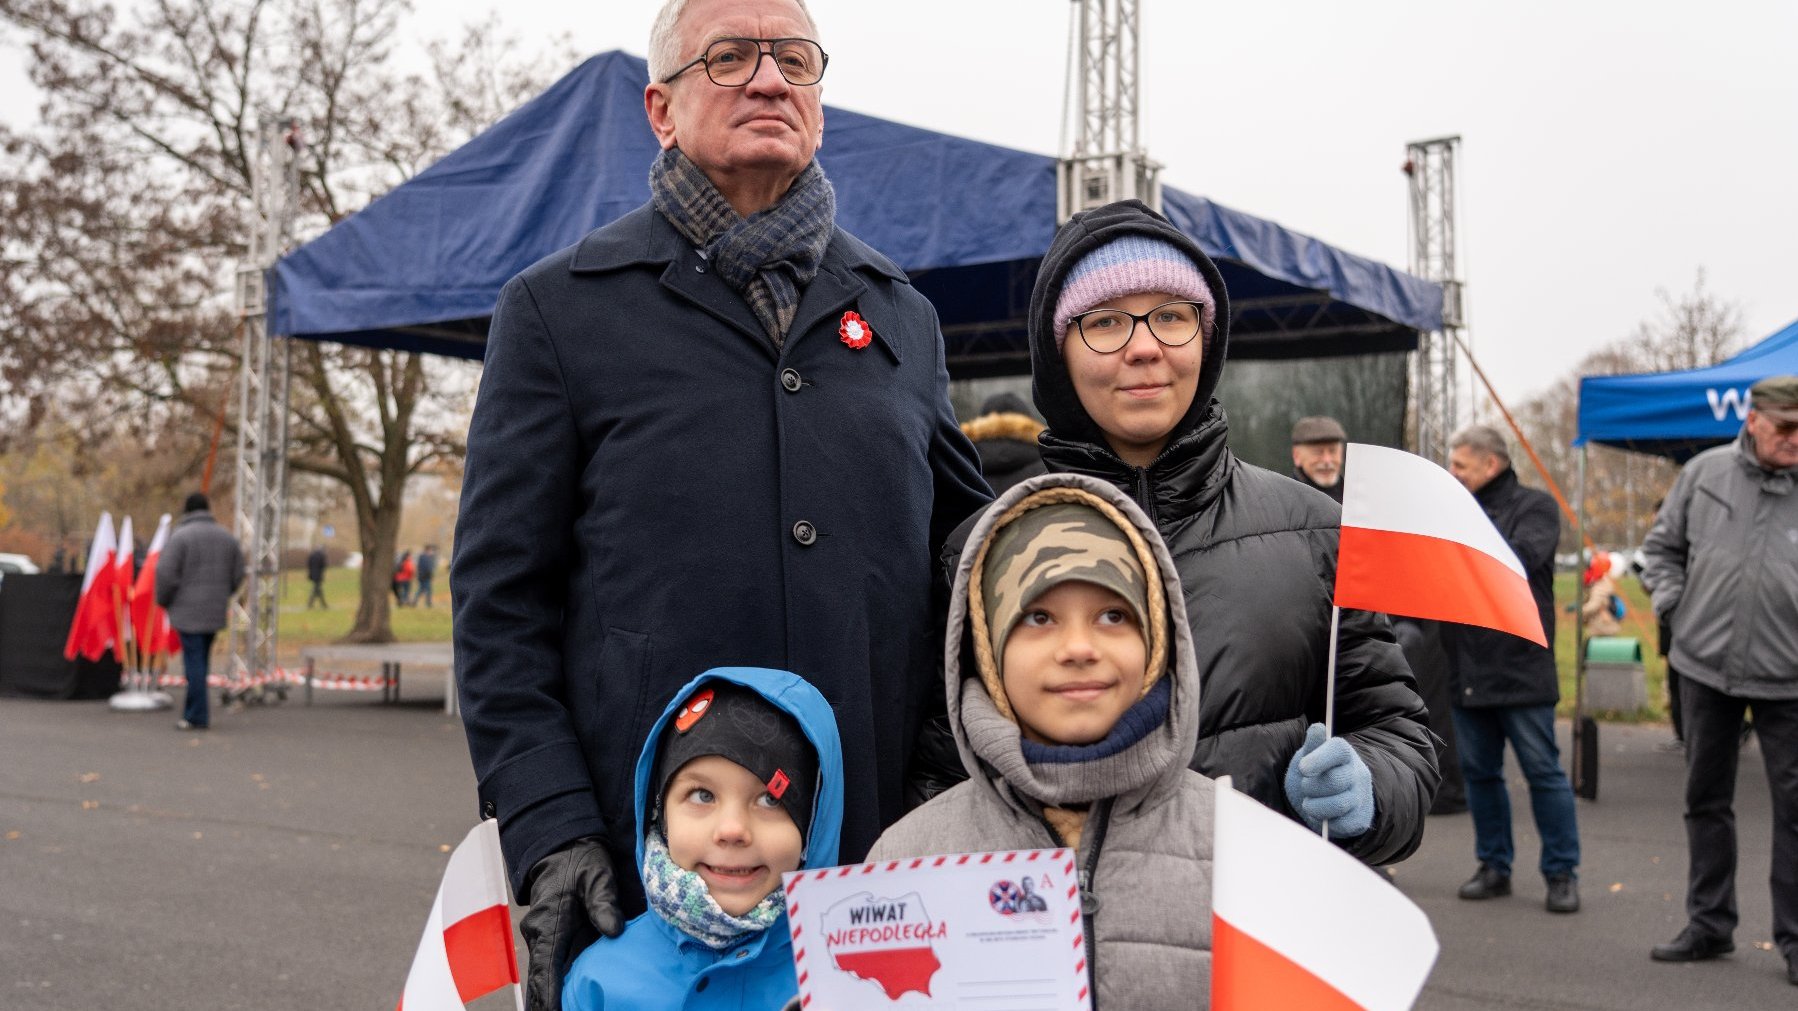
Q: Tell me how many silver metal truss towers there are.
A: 3